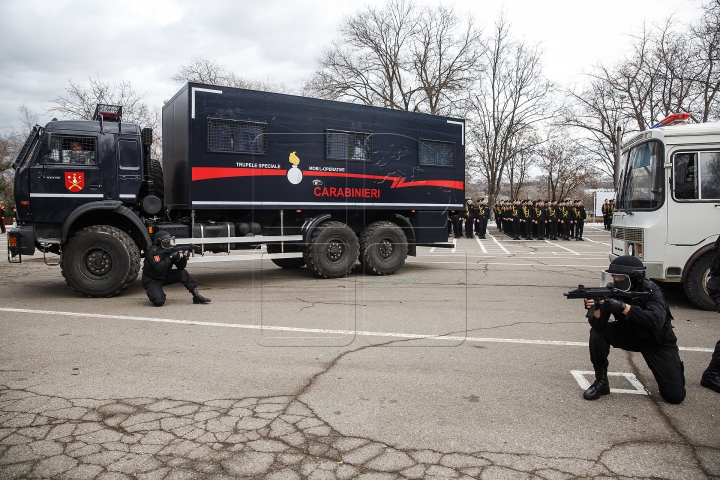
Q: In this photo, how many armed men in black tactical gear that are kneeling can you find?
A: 2